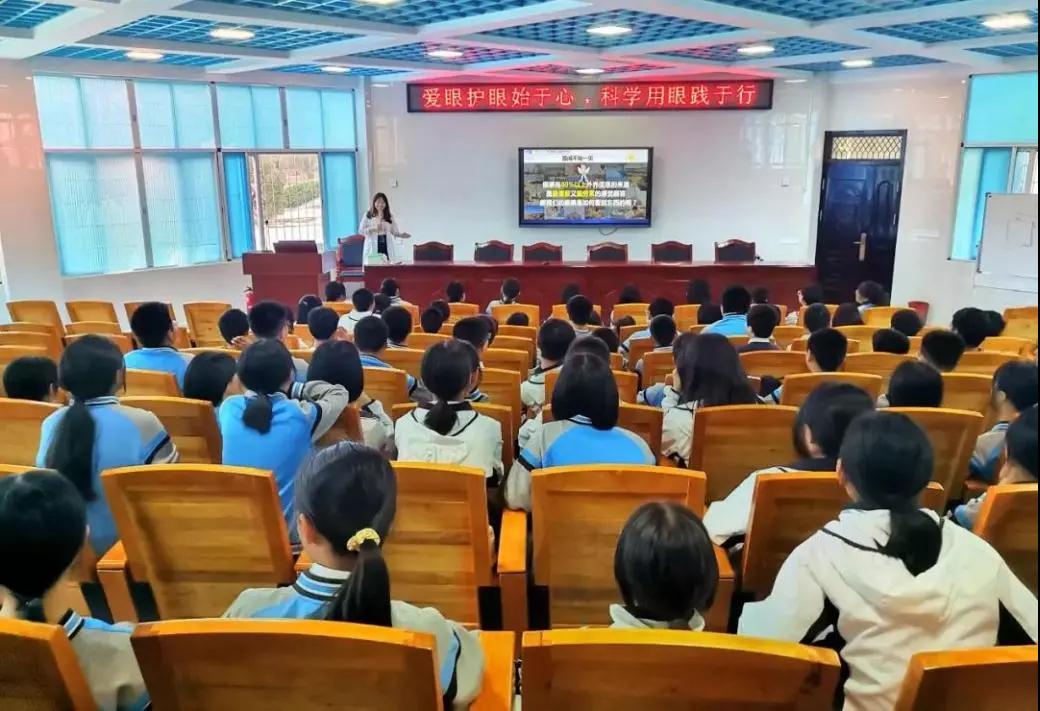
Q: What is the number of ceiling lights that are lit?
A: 10